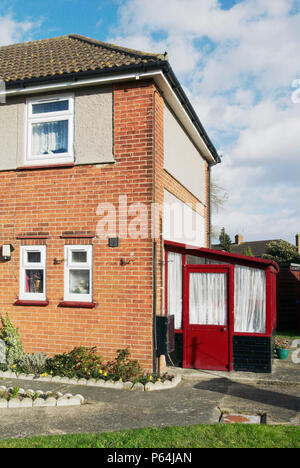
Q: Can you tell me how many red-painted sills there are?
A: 3